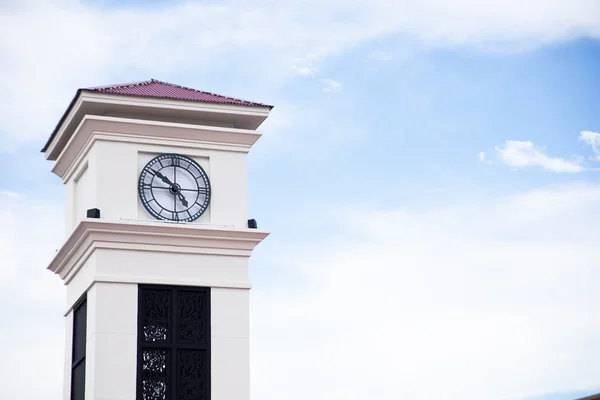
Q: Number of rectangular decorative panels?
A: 4